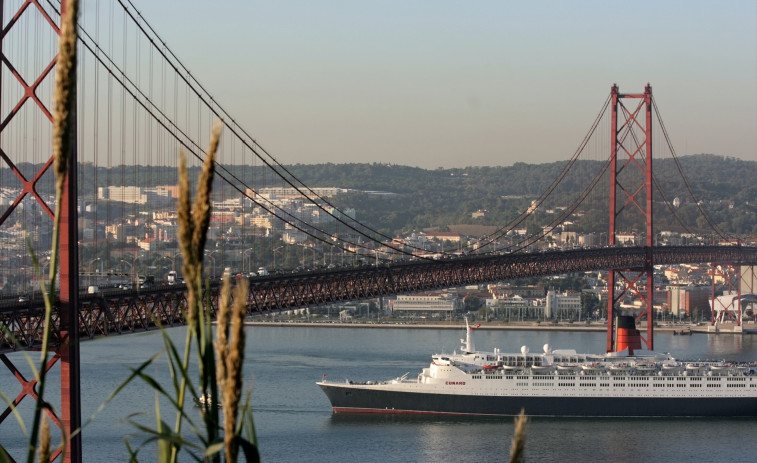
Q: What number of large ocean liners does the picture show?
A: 1